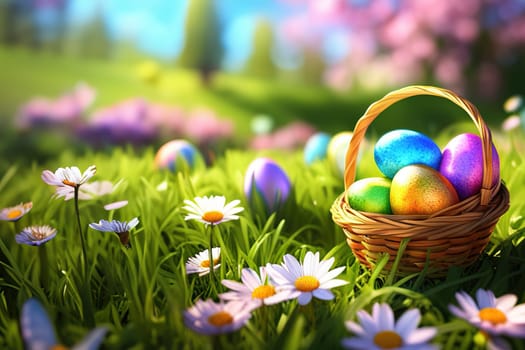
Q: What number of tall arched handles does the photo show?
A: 1